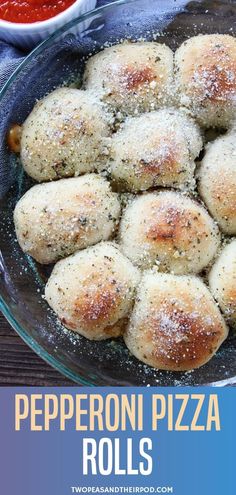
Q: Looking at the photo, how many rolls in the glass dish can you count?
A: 10